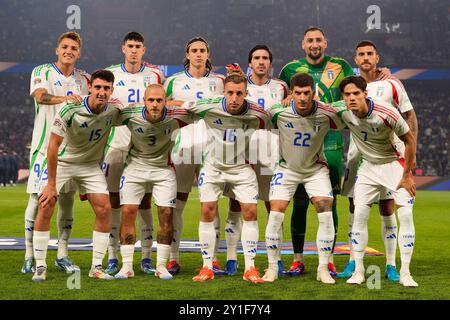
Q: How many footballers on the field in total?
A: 11